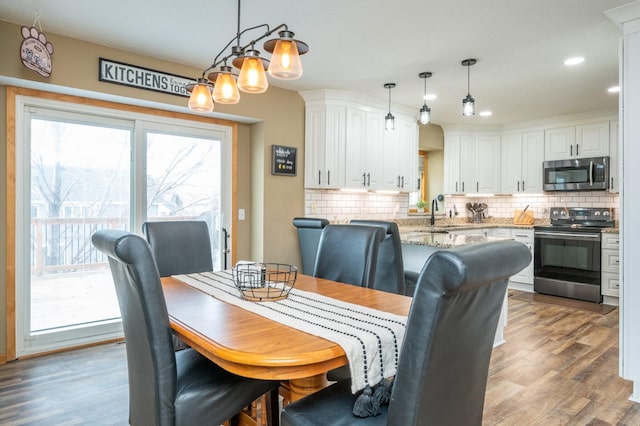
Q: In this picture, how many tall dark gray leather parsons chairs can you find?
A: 6